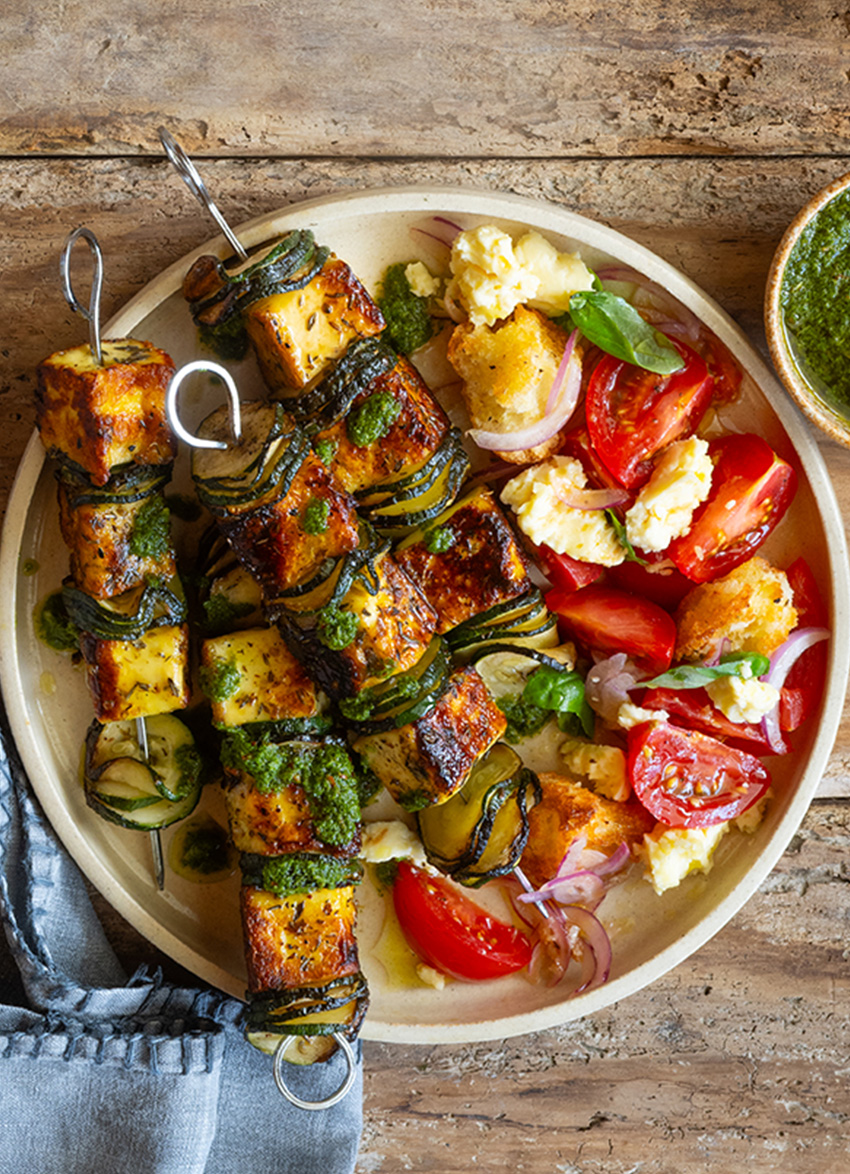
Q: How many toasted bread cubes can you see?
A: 3